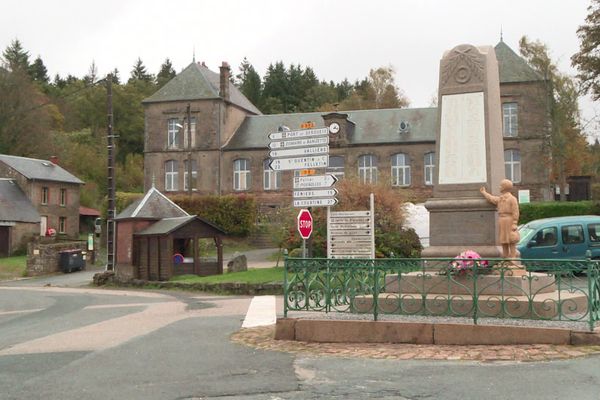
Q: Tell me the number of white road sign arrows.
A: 7